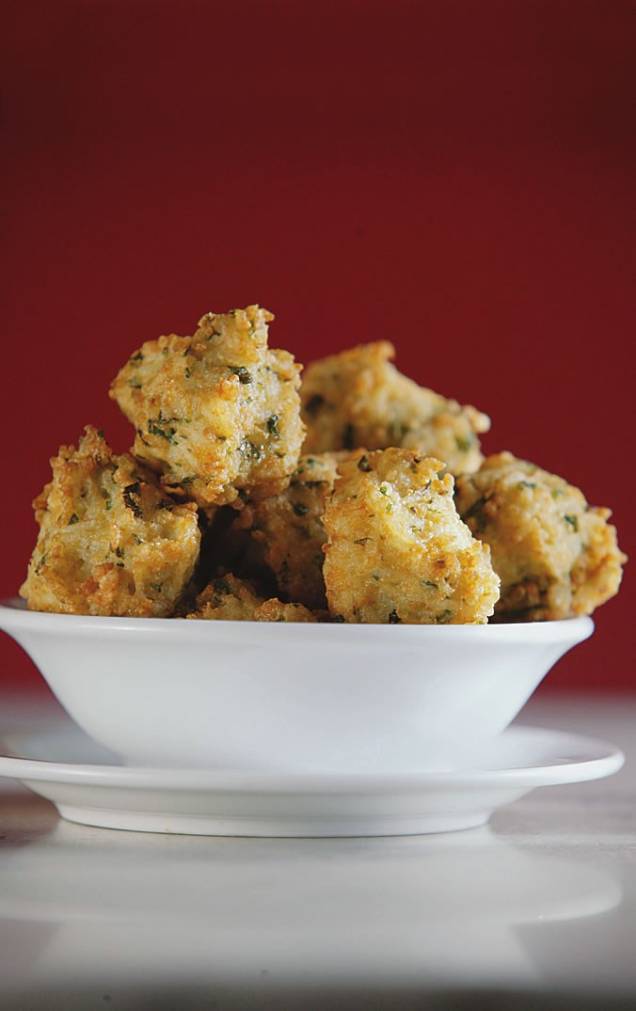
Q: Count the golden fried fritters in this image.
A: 7